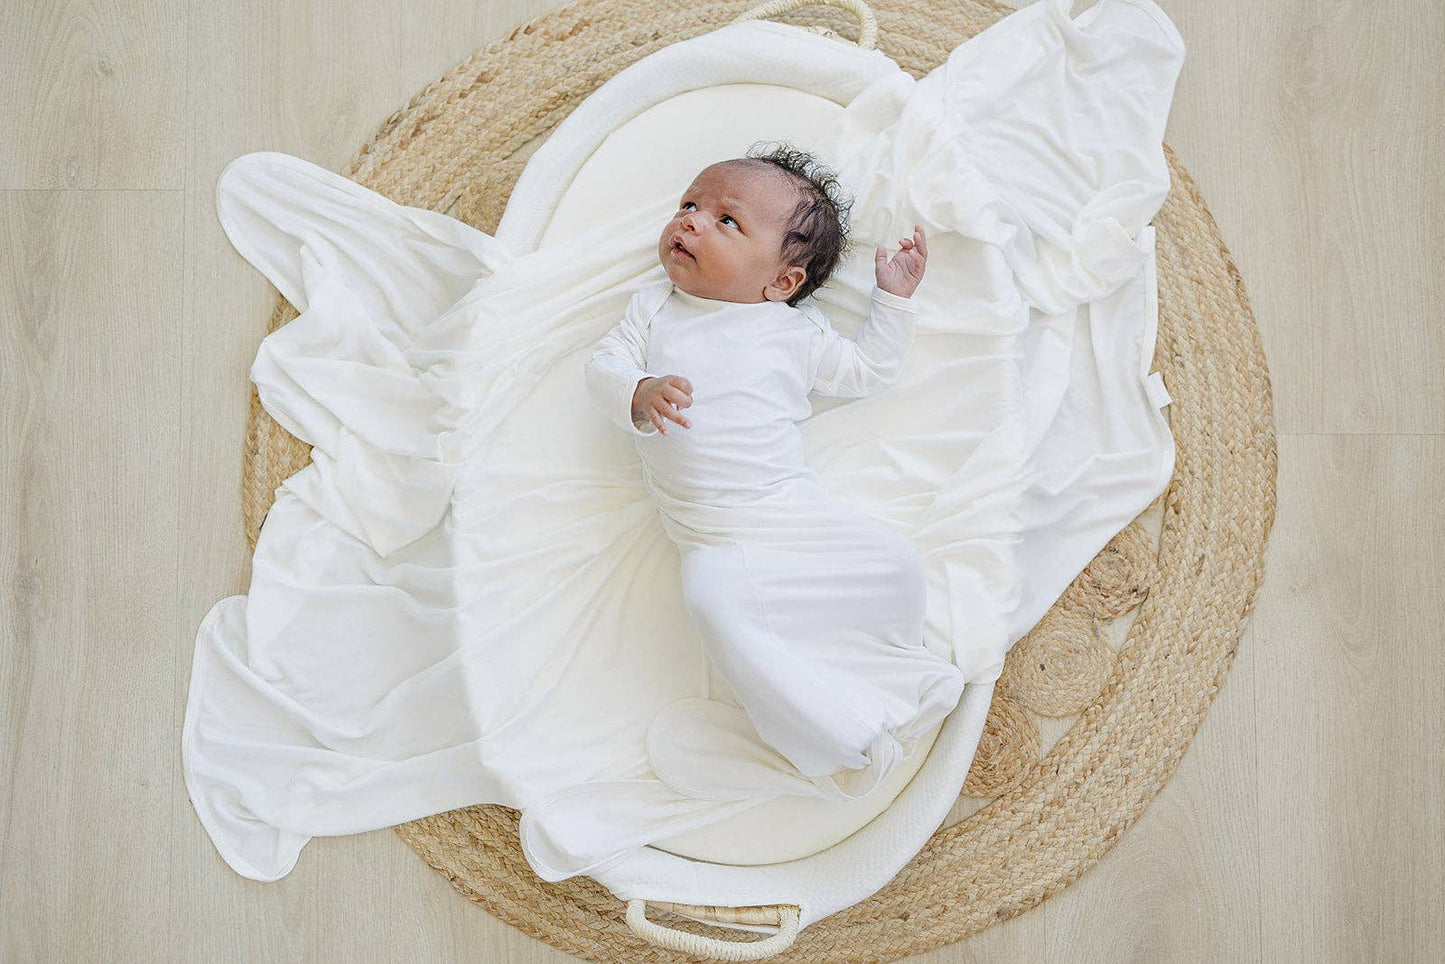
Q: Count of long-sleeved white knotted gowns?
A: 1